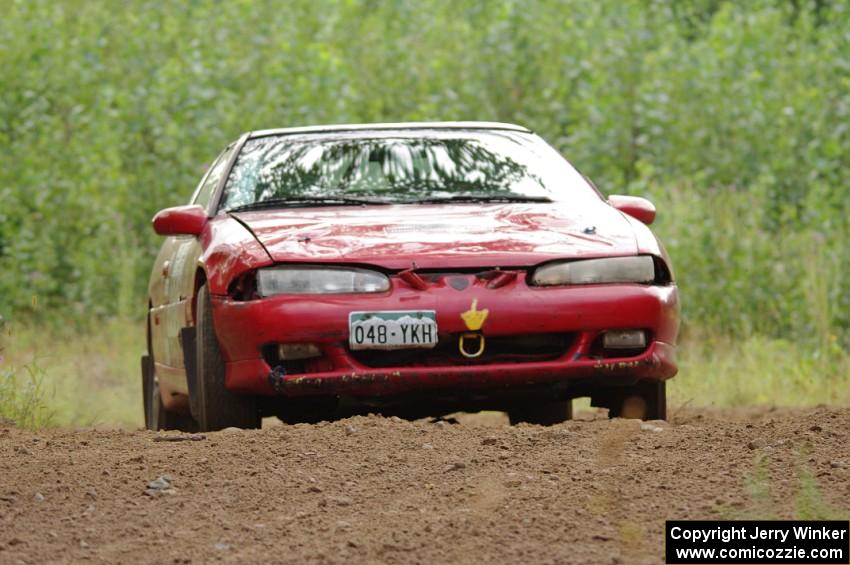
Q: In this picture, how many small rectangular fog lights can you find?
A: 2